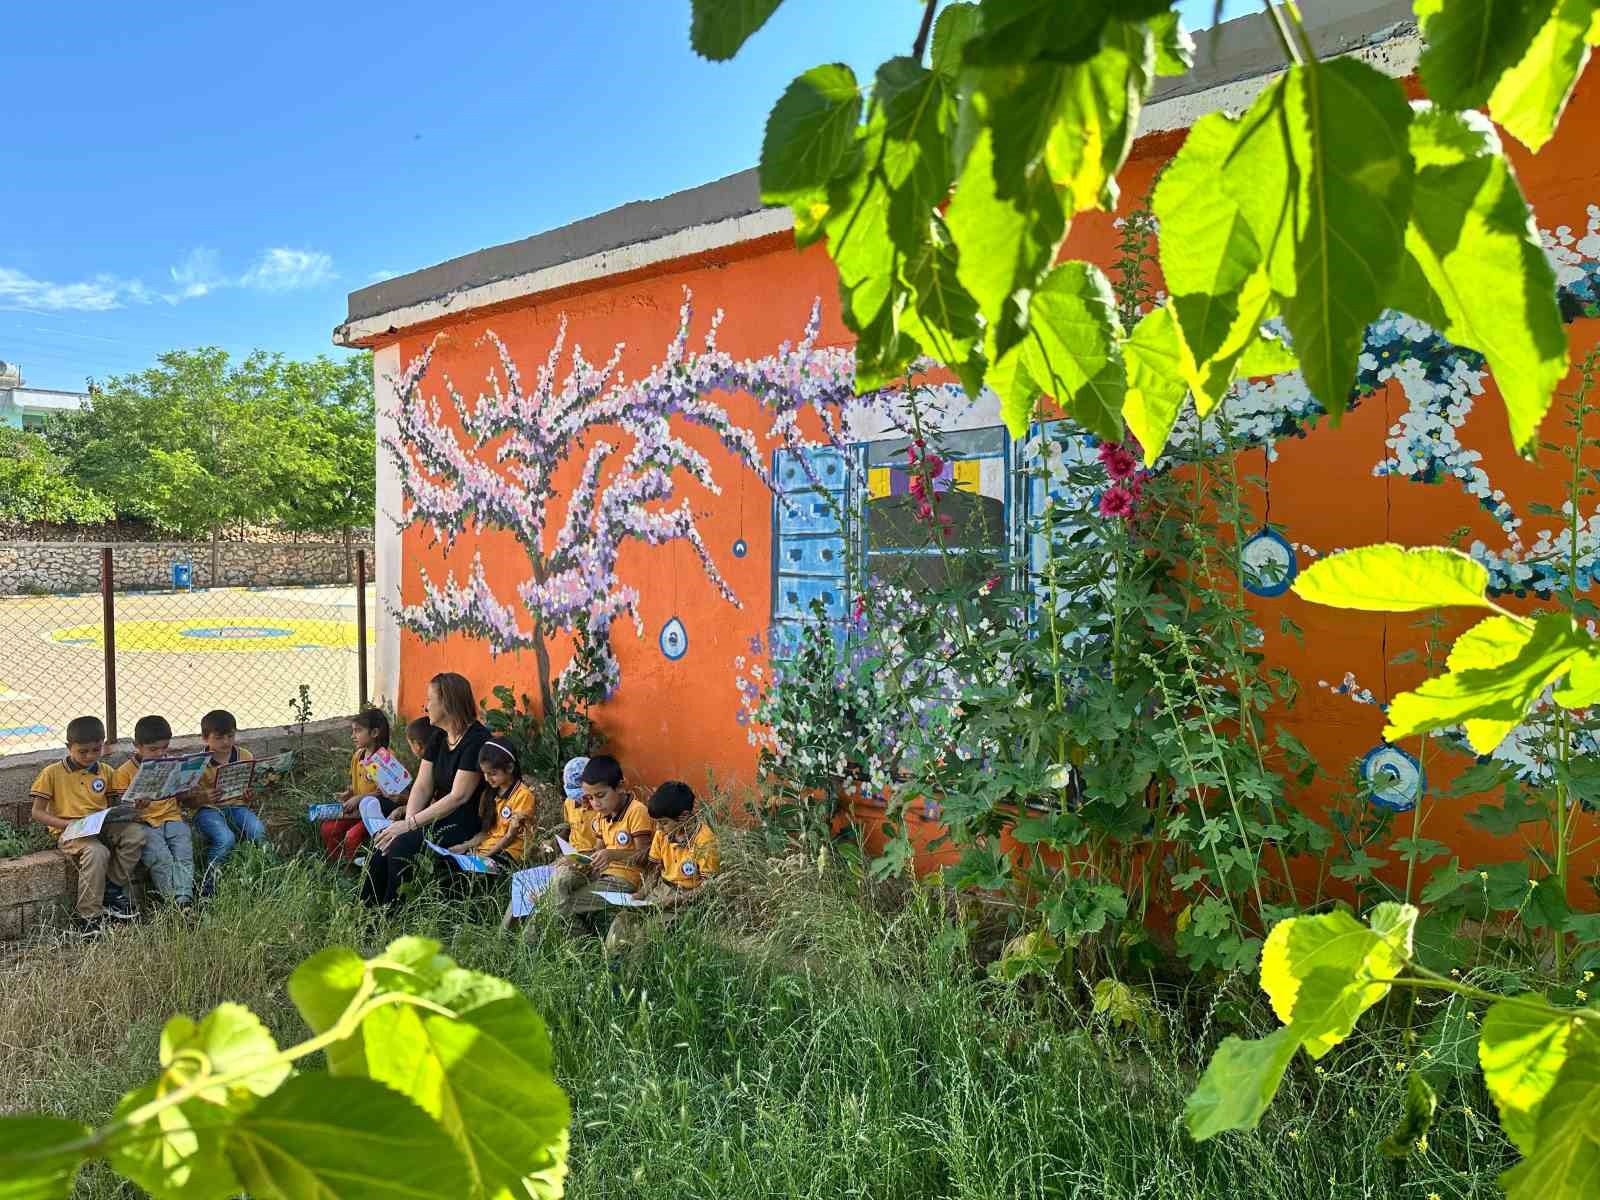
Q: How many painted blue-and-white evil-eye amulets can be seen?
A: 4